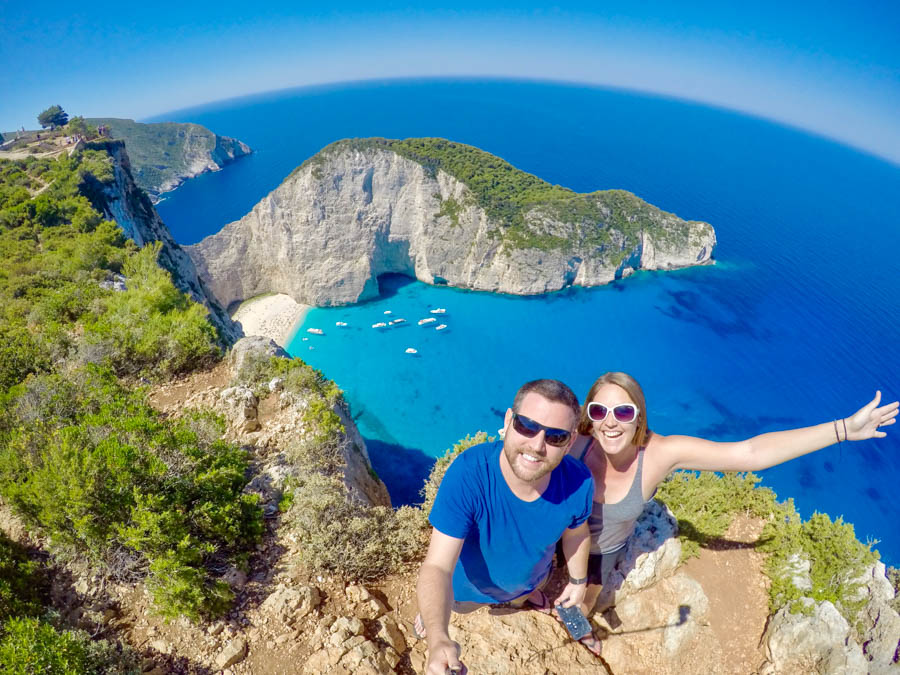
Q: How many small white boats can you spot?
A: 11